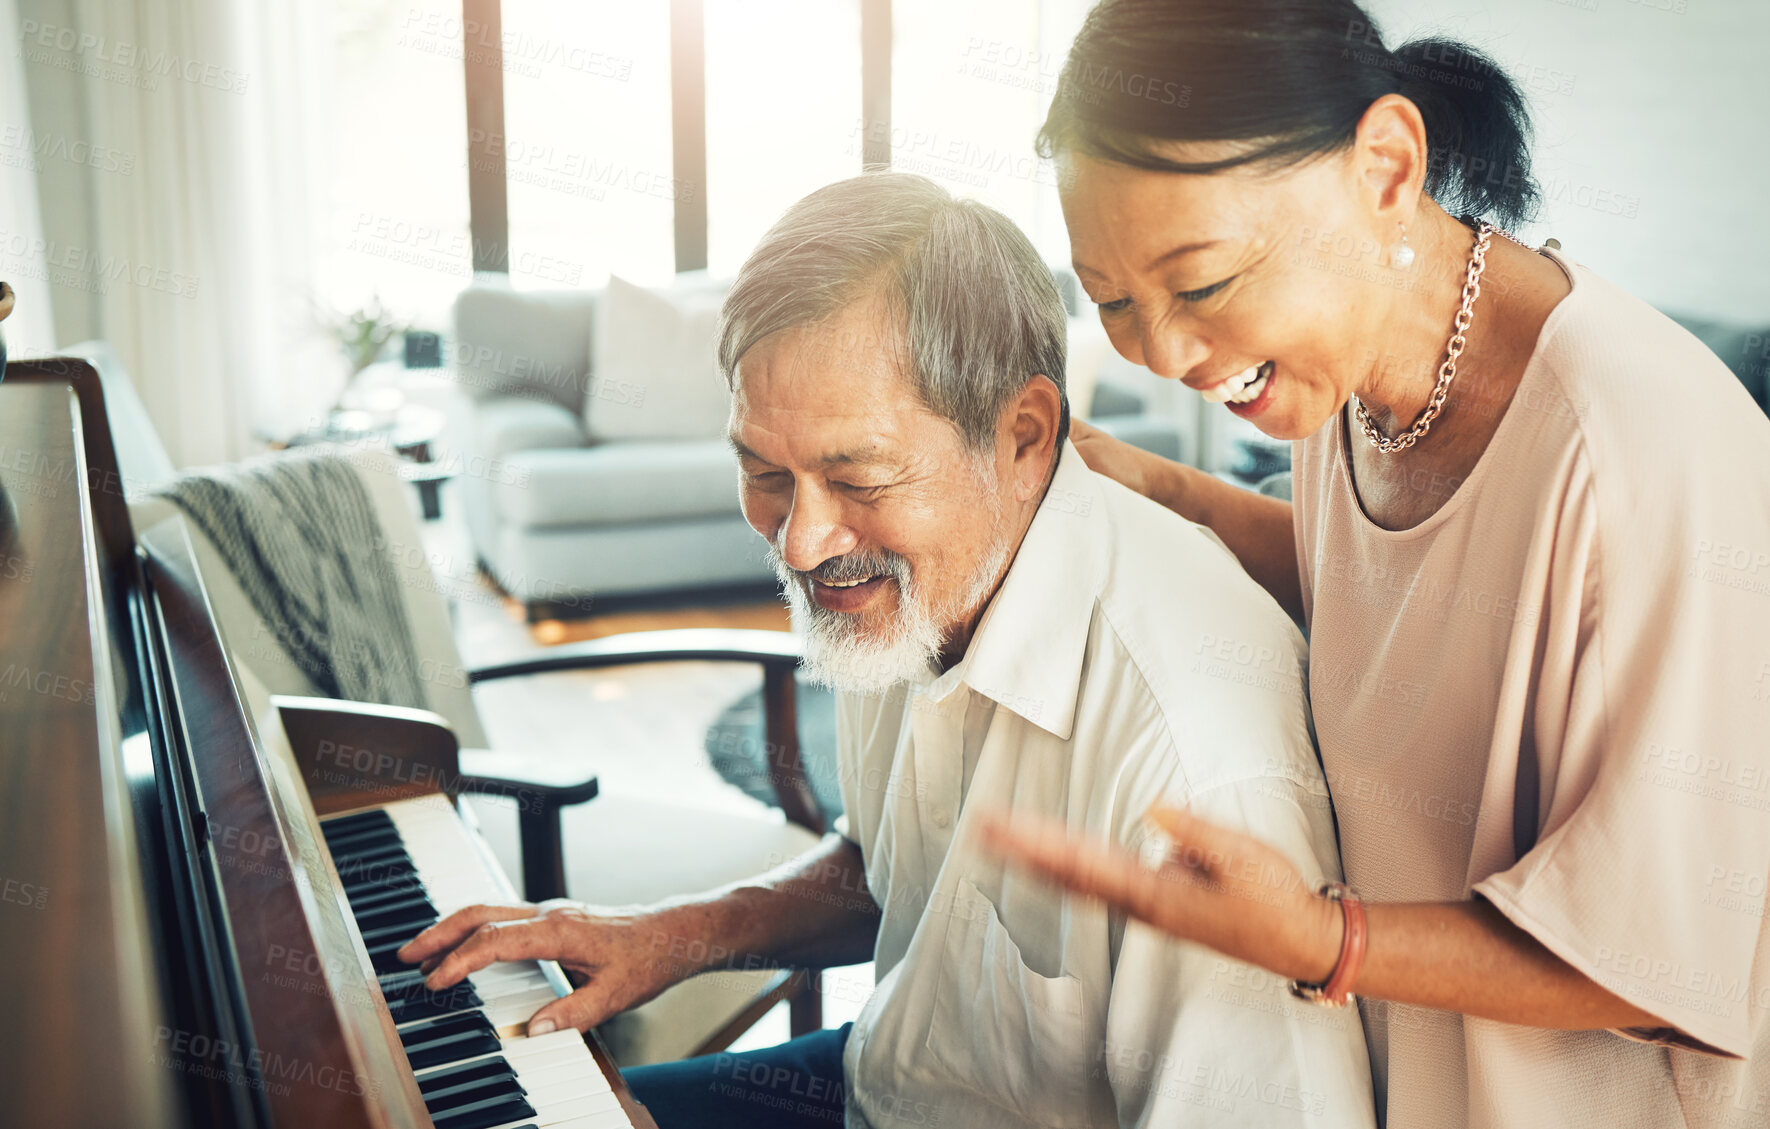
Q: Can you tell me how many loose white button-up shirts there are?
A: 1